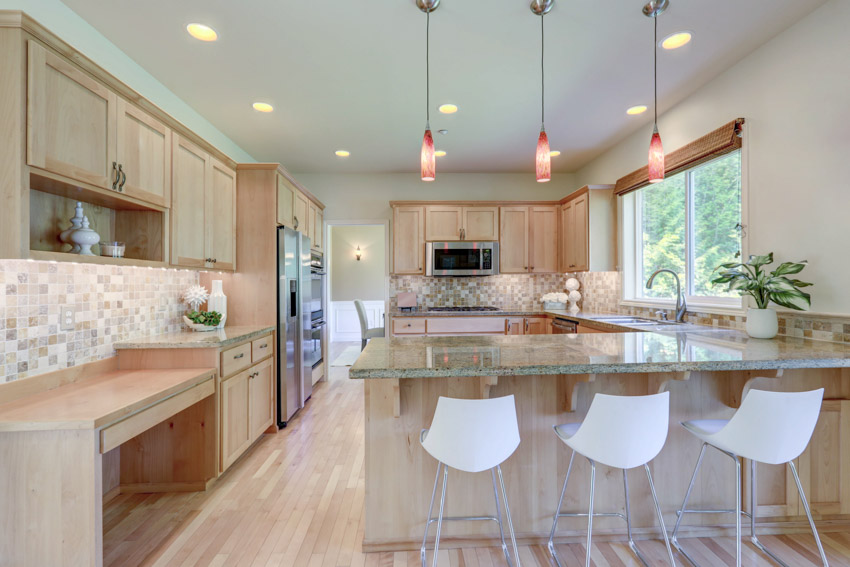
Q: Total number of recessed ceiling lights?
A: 8